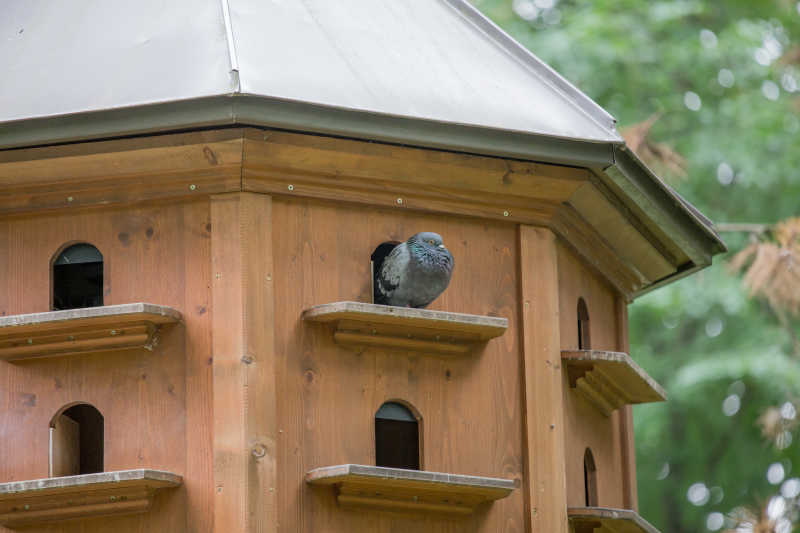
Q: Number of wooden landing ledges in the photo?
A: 6